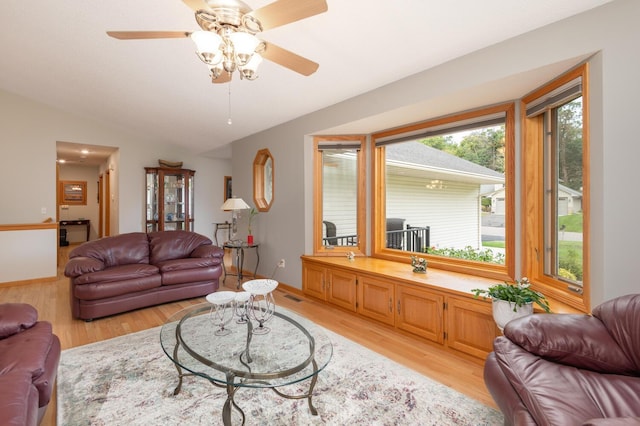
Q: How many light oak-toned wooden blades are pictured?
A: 5